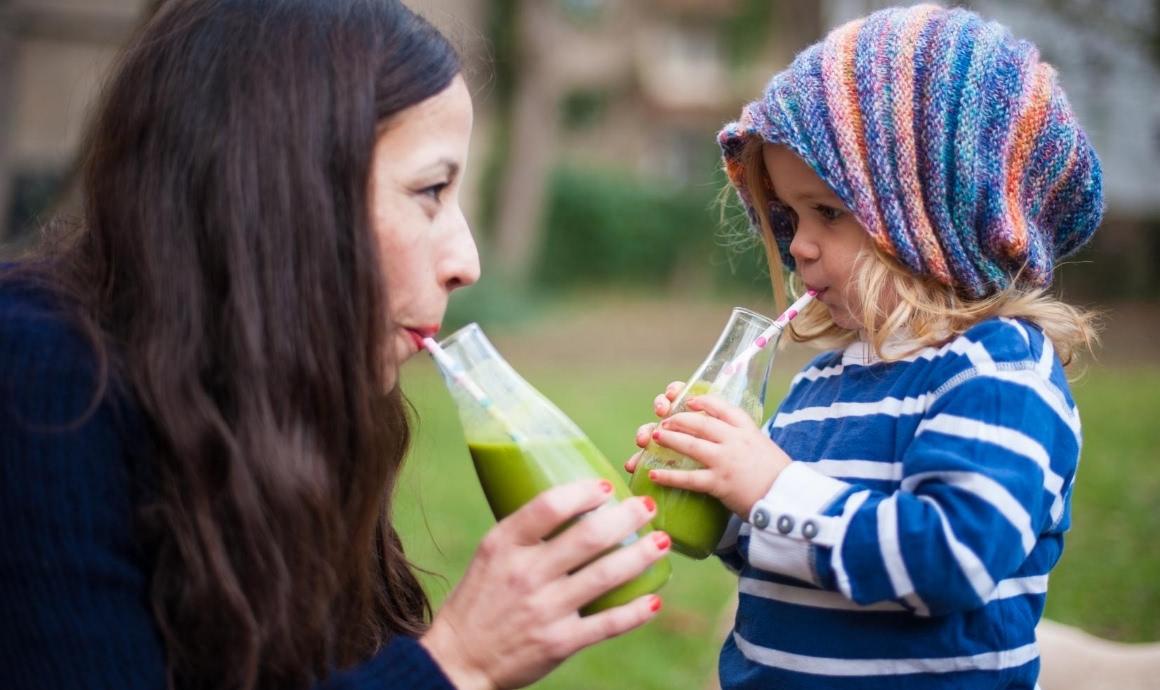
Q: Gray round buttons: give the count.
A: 3